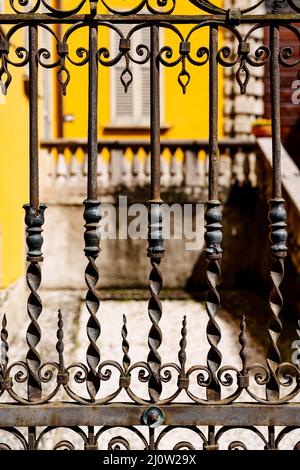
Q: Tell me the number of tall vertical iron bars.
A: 5